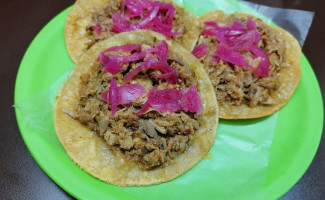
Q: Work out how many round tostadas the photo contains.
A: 3